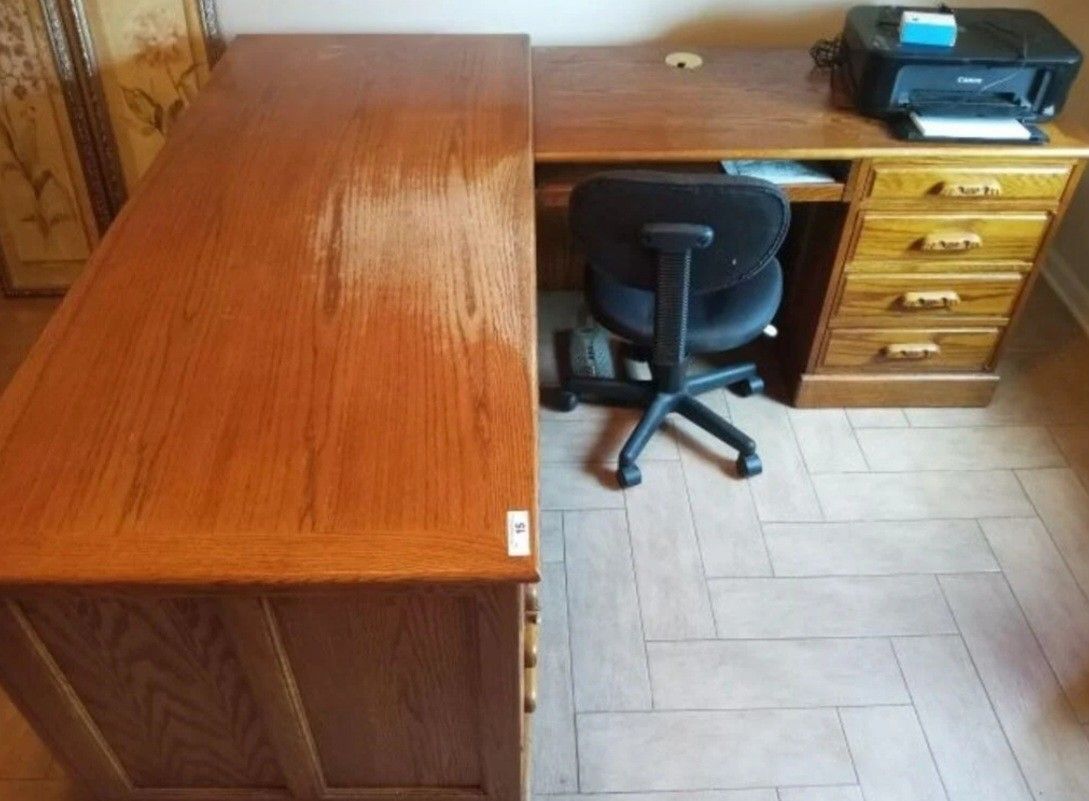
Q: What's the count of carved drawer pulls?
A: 4